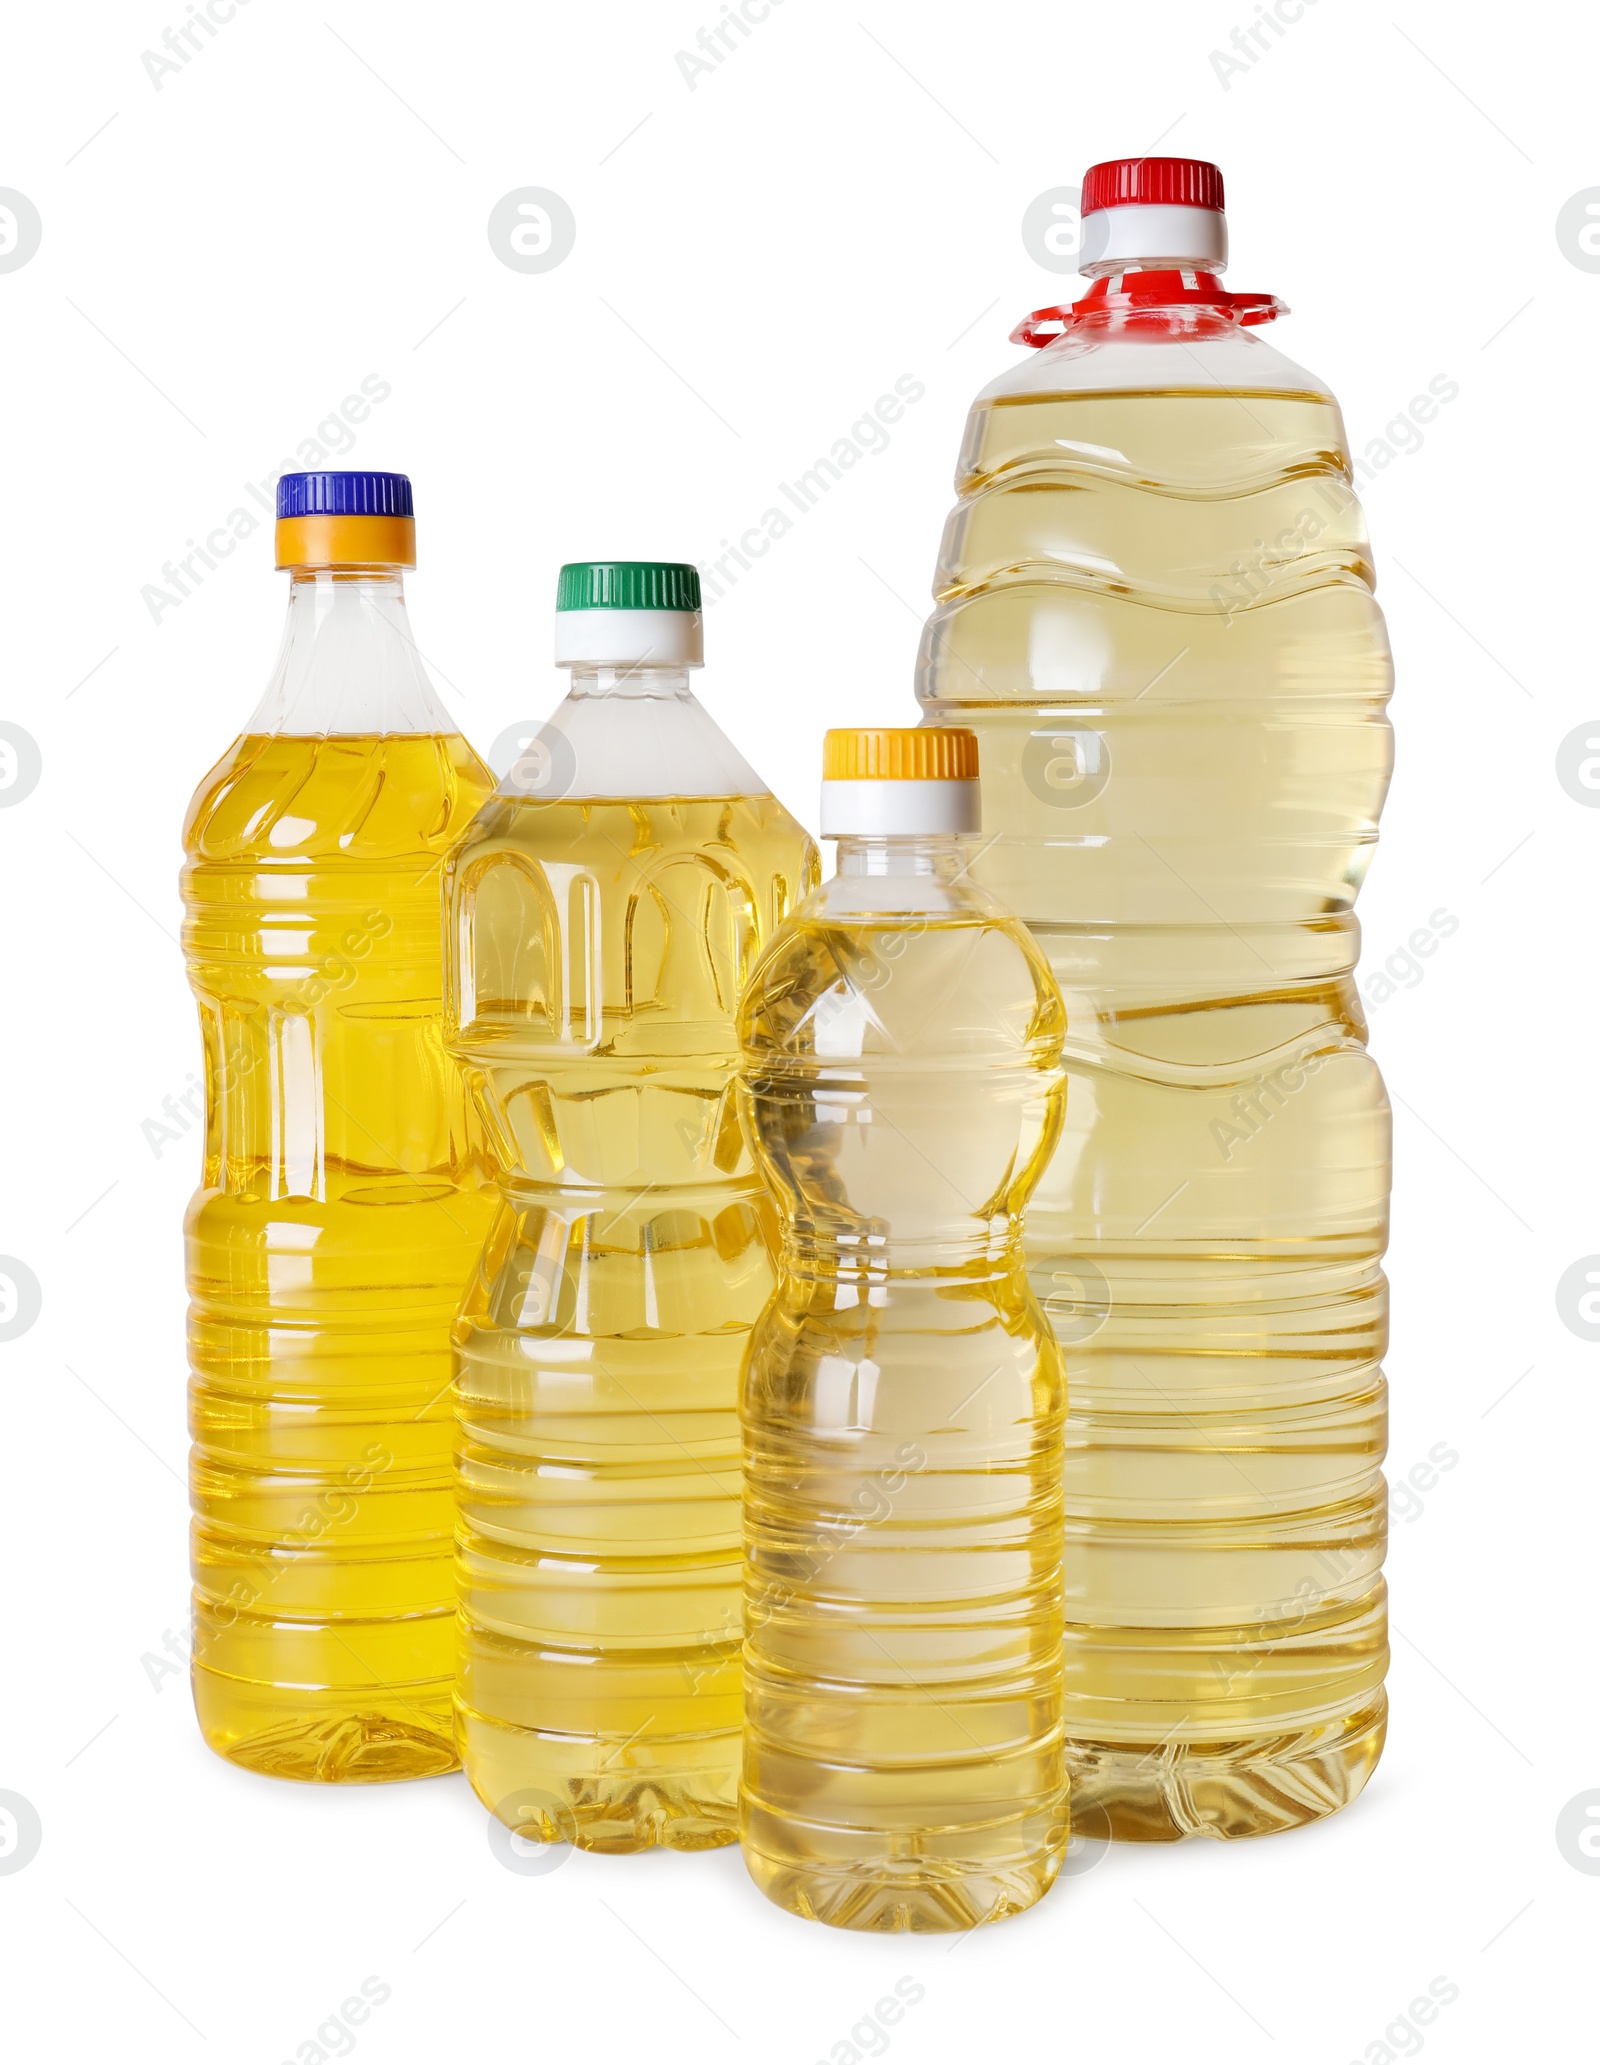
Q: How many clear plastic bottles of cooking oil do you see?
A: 4